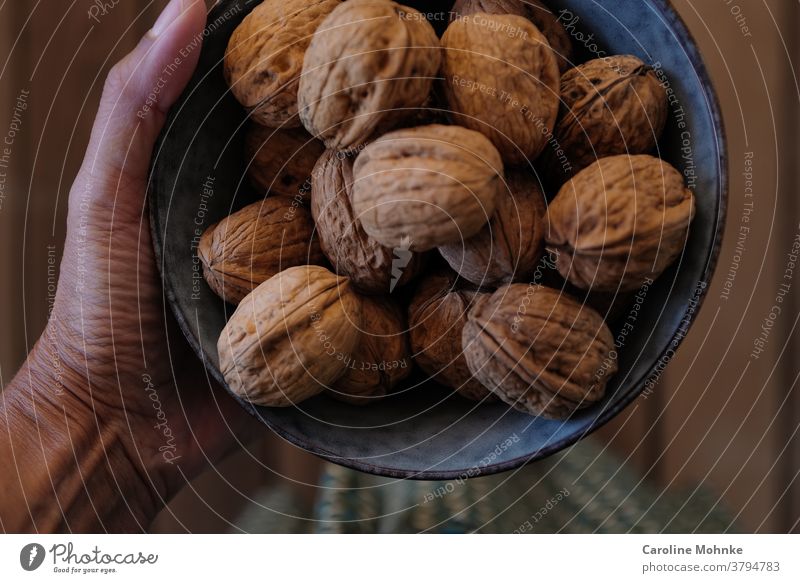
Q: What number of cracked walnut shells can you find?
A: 0